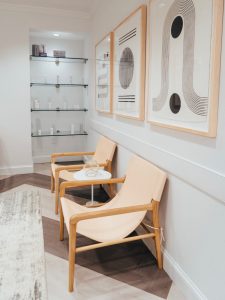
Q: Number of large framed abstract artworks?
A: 3